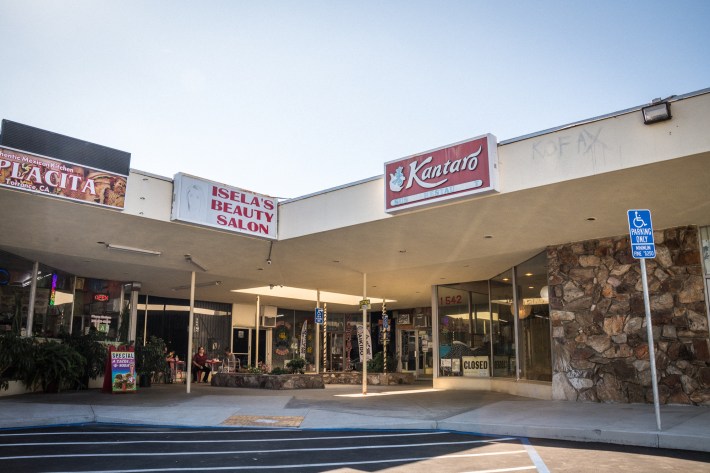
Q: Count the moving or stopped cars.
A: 0